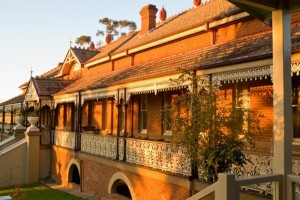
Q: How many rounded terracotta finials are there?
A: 4